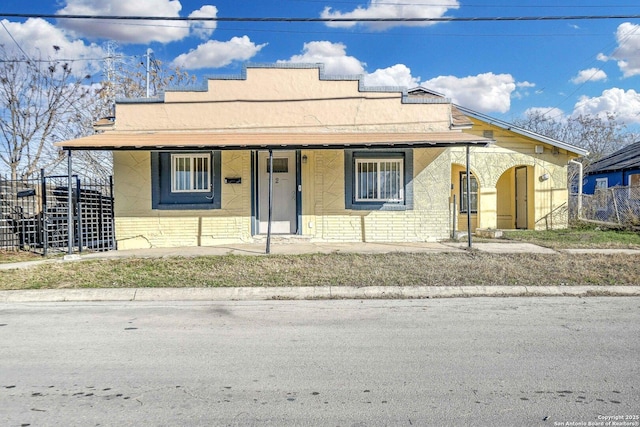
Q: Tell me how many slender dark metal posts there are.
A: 3